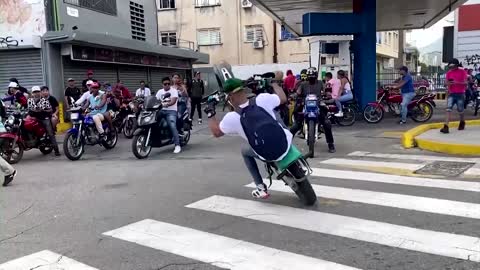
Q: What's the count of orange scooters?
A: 0